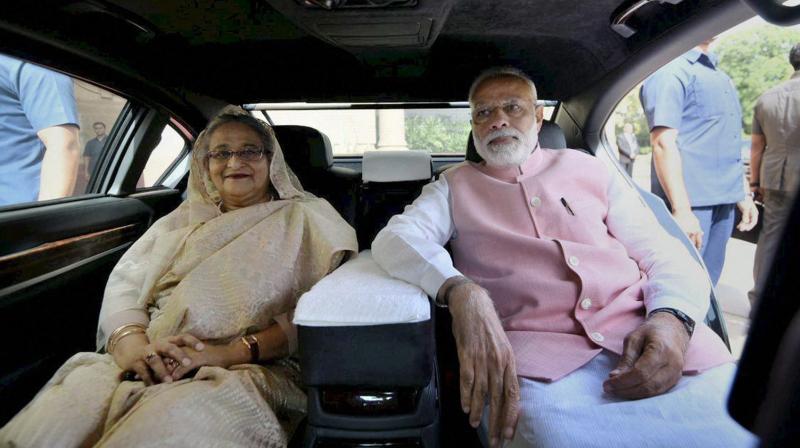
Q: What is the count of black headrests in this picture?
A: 2